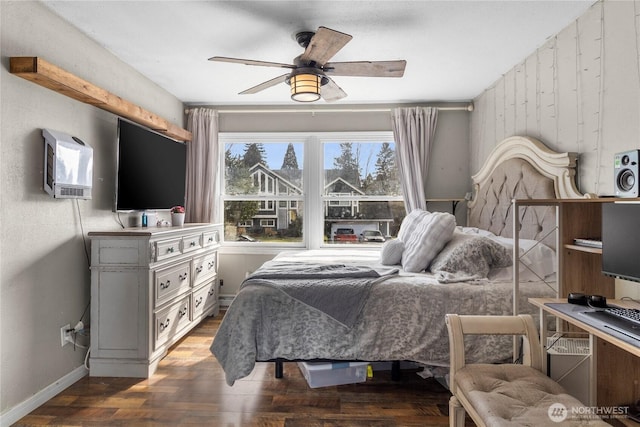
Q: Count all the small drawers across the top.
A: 3